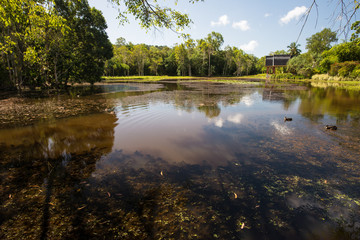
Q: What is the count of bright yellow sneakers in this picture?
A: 0